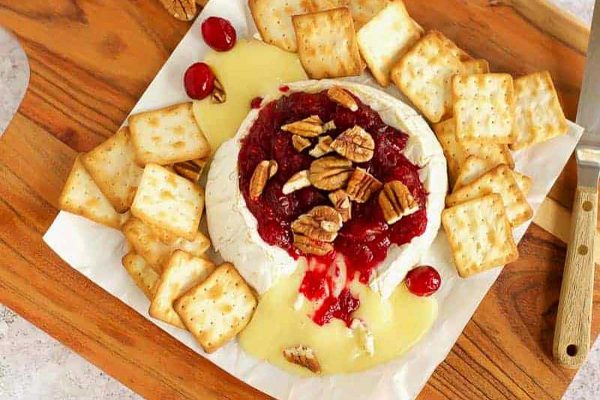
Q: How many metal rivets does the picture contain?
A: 2